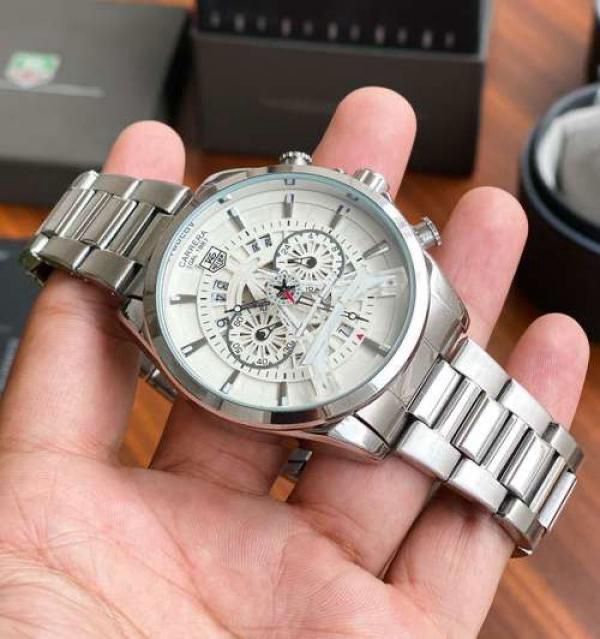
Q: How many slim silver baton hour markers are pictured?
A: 9